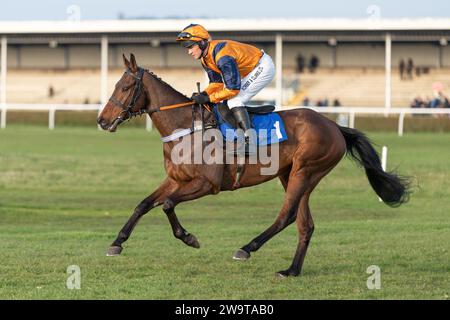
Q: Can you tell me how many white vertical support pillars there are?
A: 4